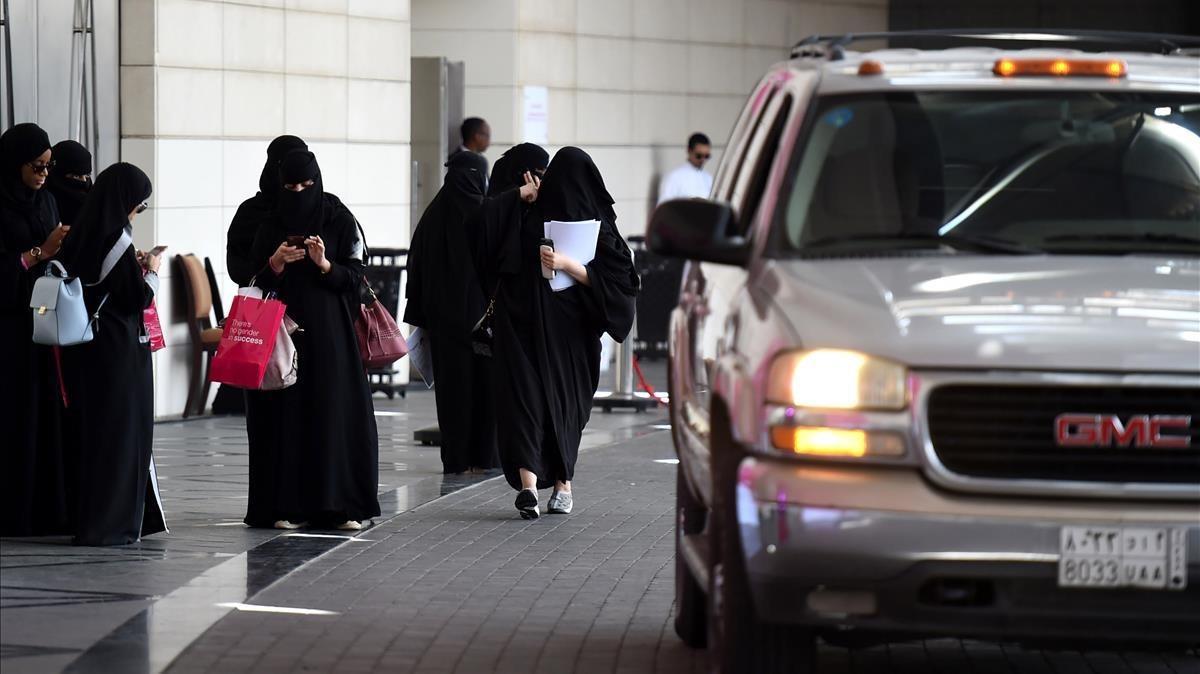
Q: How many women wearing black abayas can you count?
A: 8